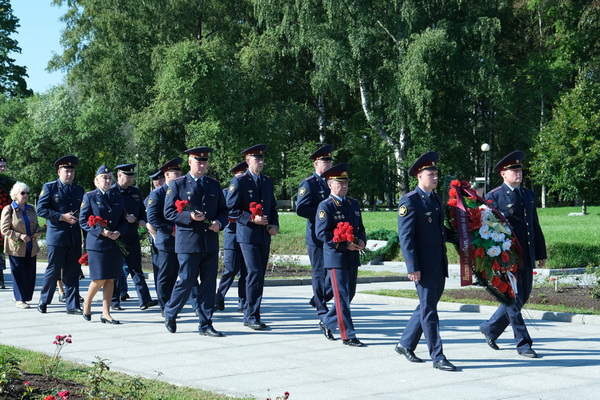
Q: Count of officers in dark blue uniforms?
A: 12